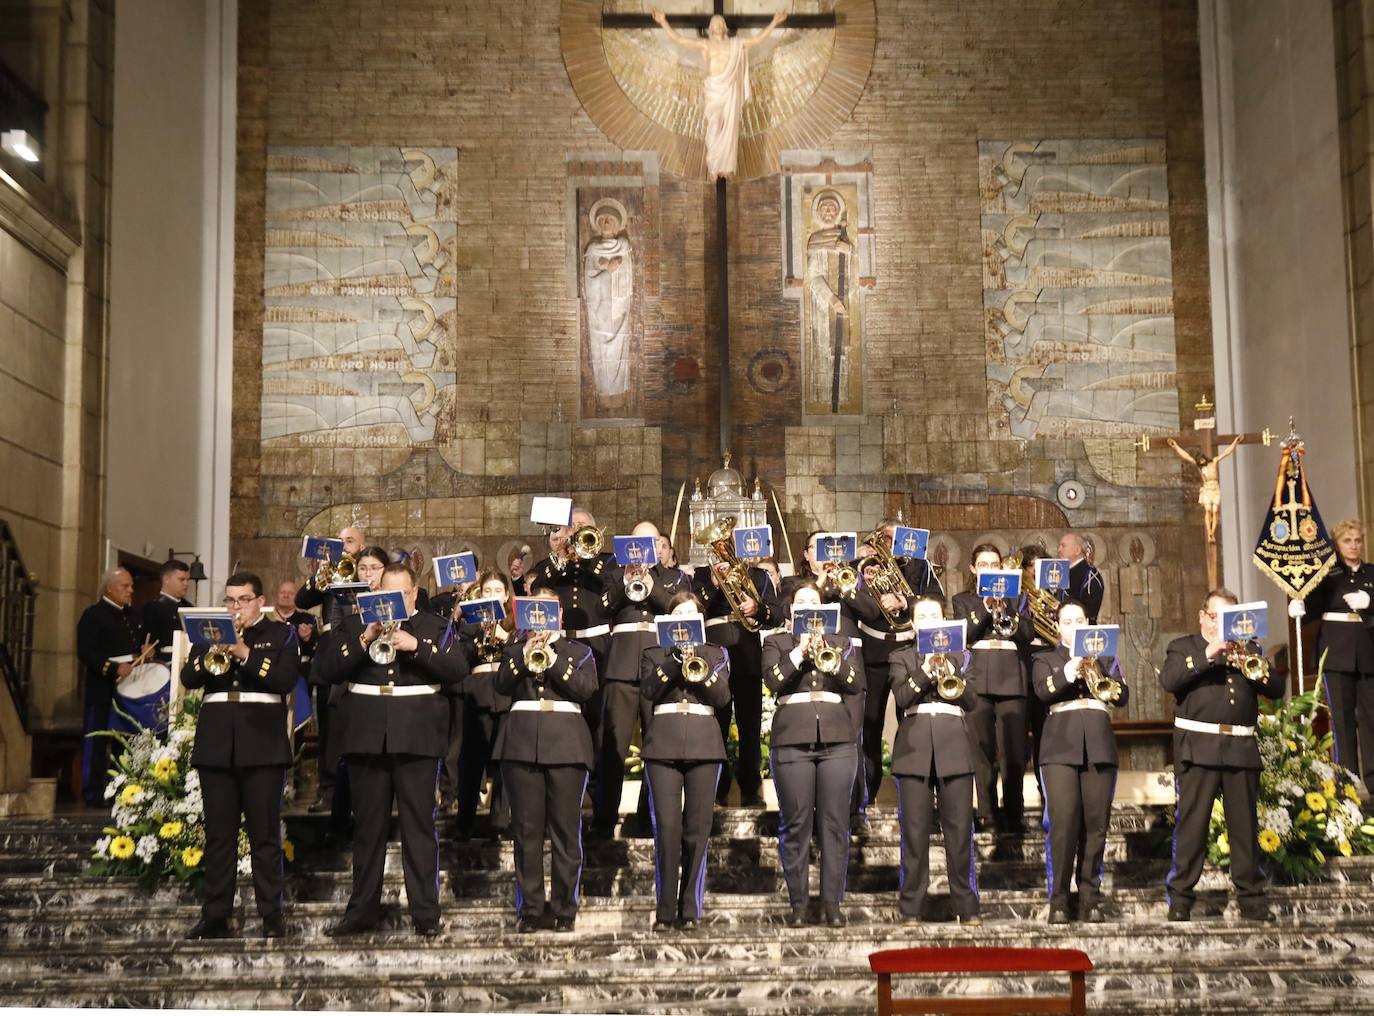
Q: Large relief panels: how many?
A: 4